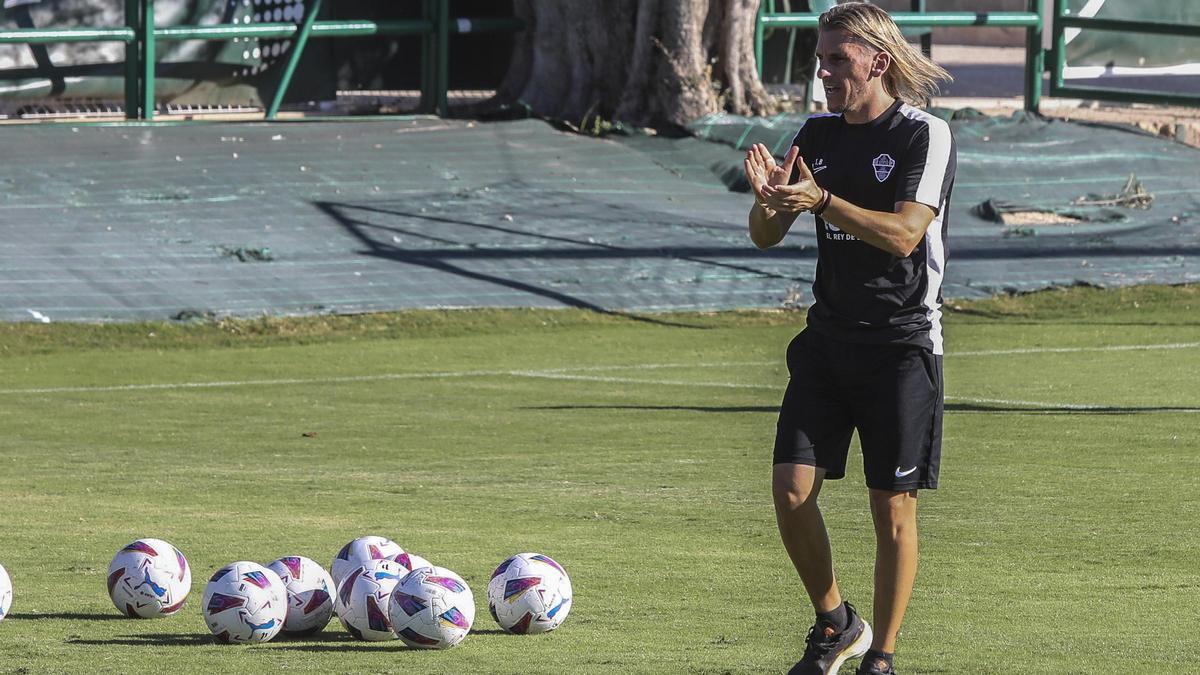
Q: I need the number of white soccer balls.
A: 9